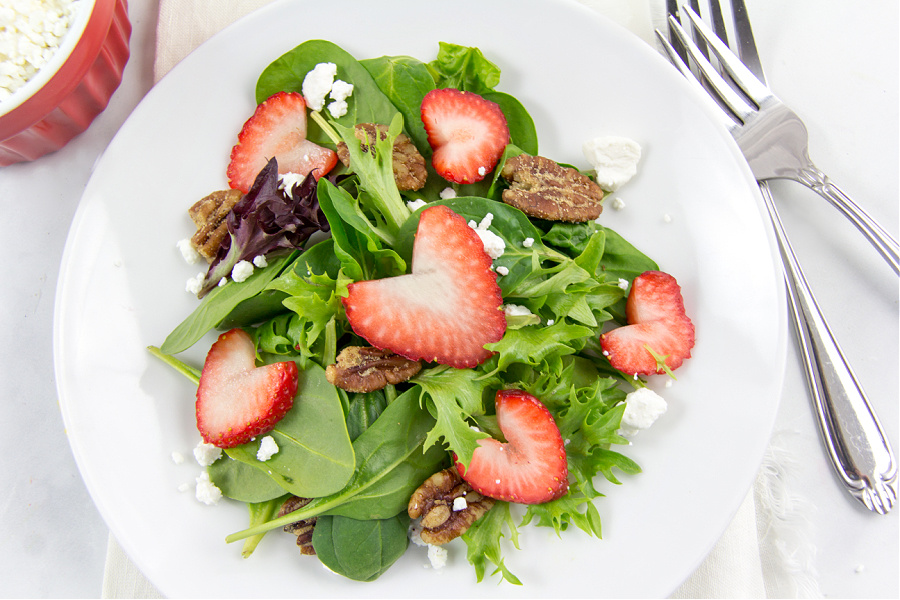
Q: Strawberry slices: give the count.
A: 6